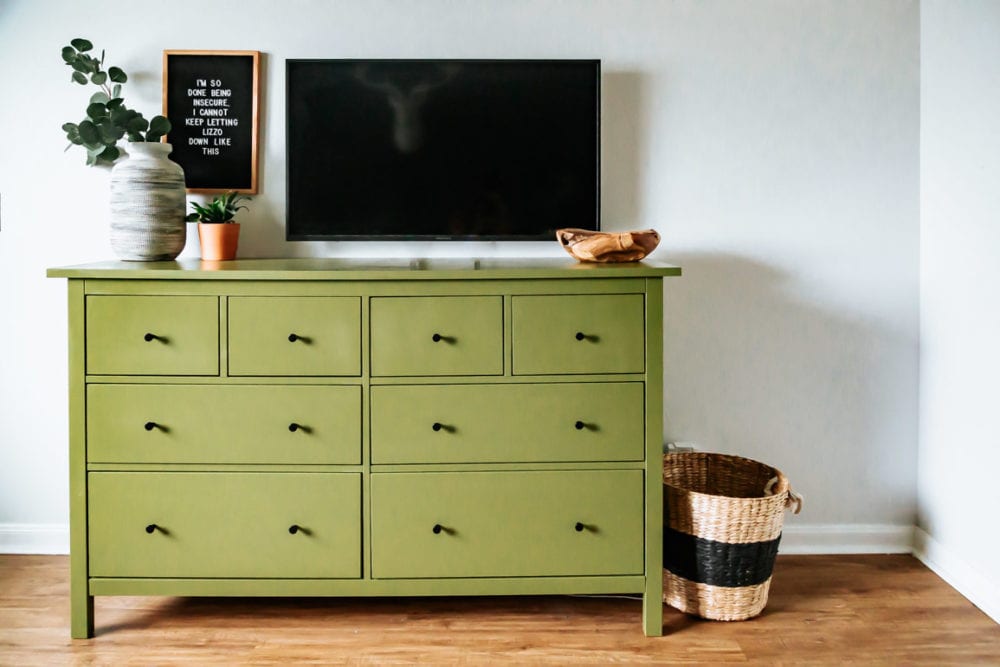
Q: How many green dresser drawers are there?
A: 8